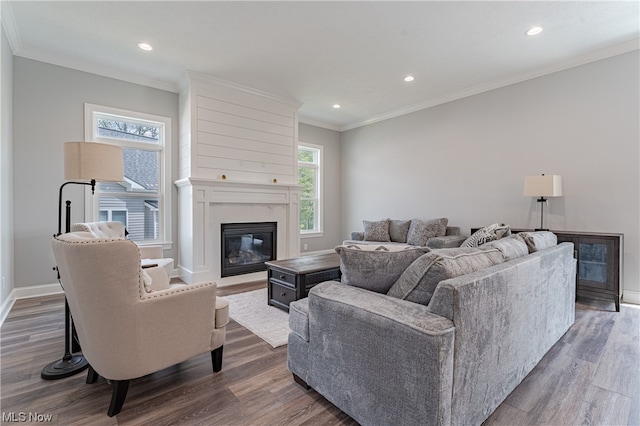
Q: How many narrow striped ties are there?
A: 0